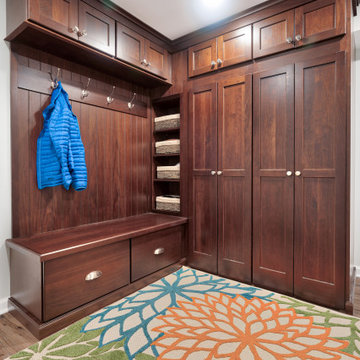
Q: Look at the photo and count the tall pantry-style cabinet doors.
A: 4